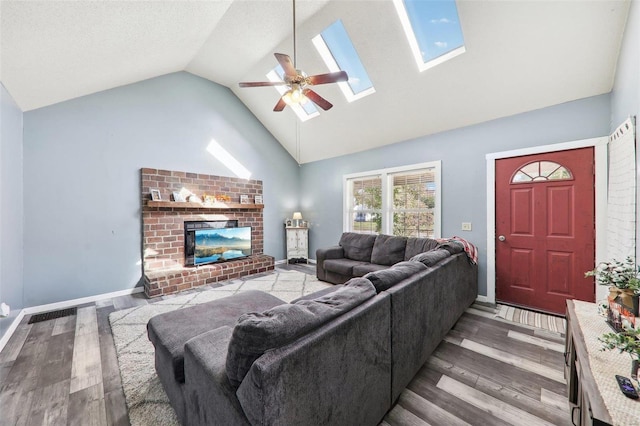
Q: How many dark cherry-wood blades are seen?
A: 5